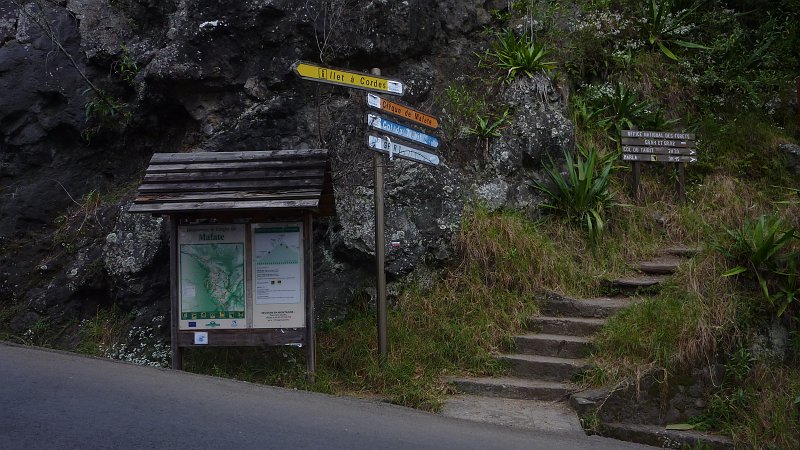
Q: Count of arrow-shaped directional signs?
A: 4